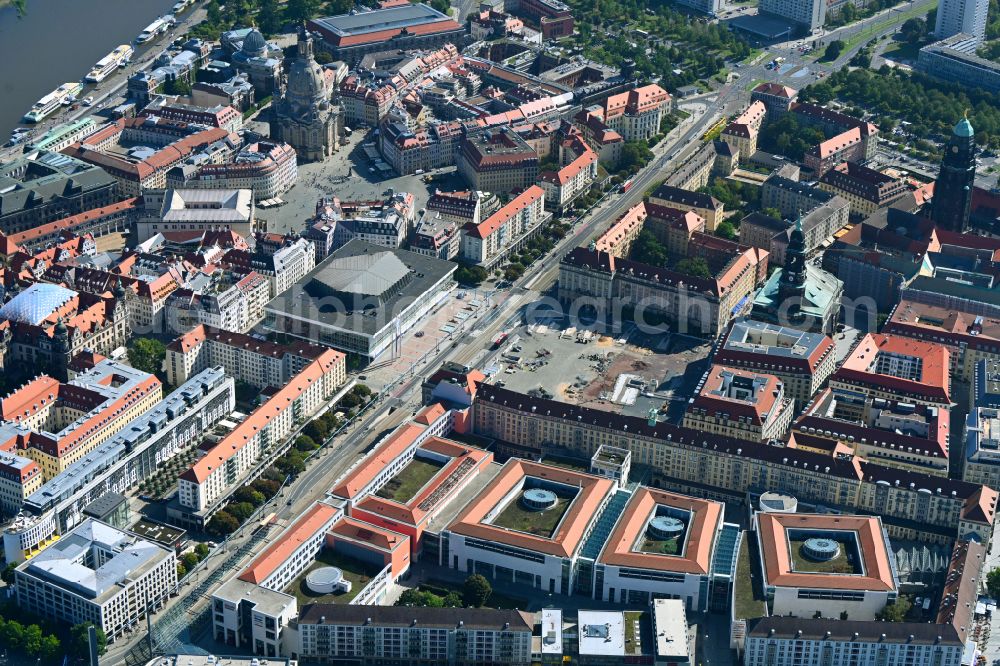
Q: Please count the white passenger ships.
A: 4